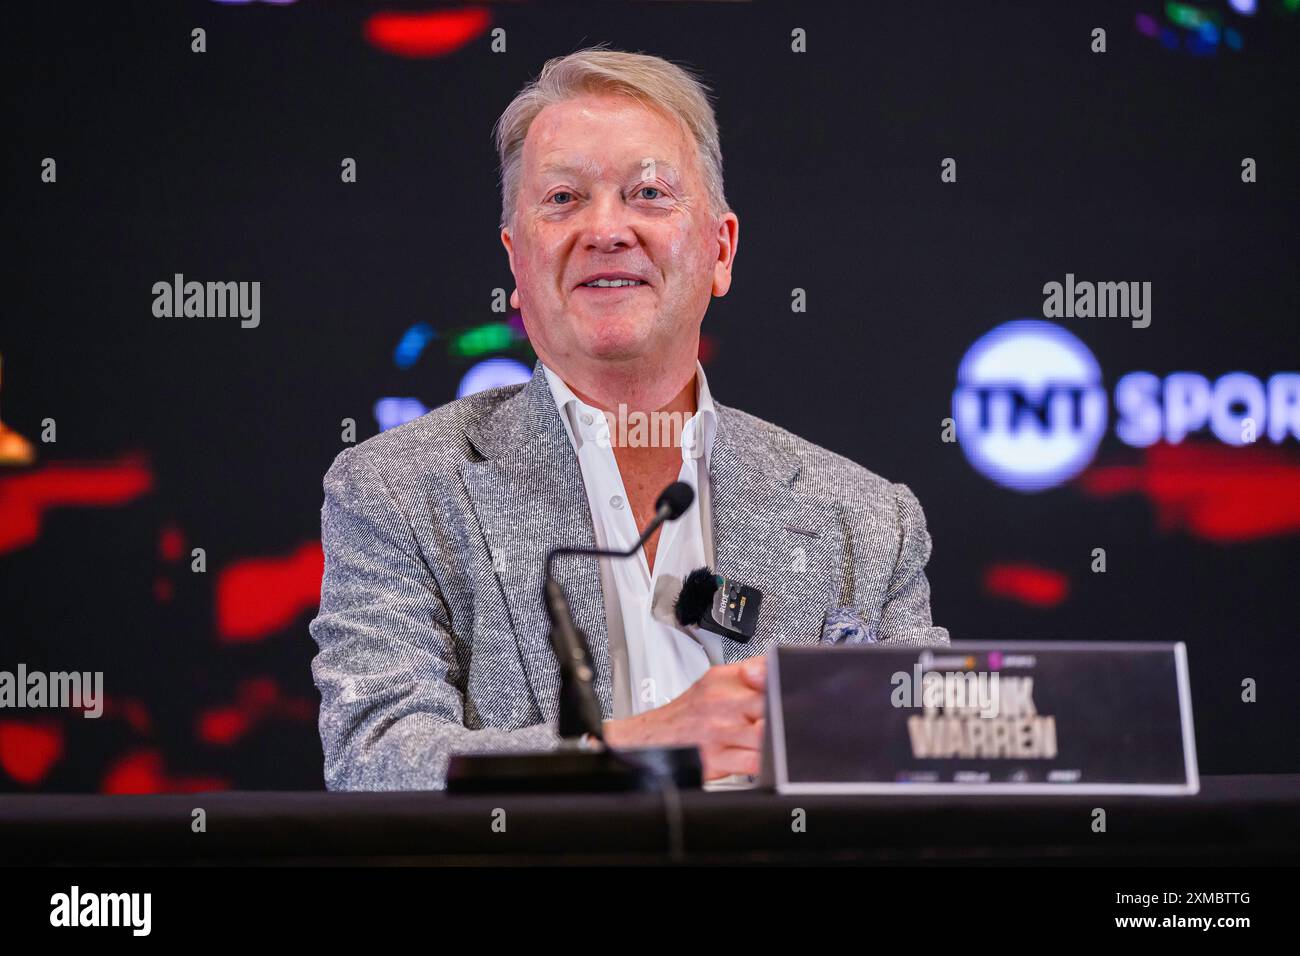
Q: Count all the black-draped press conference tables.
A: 1